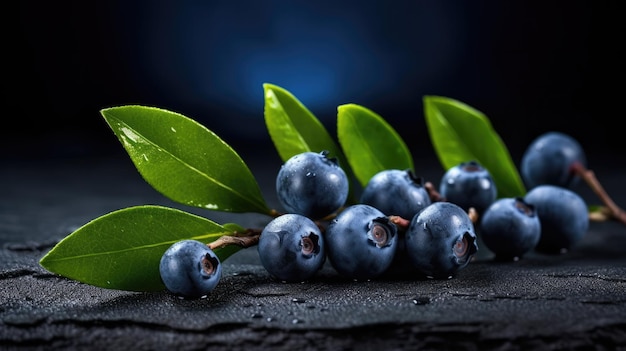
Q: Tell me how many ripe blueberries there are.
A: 10